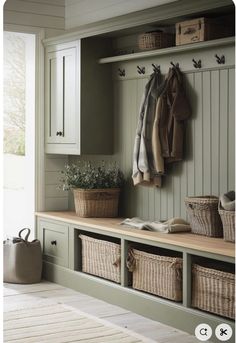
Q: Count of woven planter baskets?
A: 1